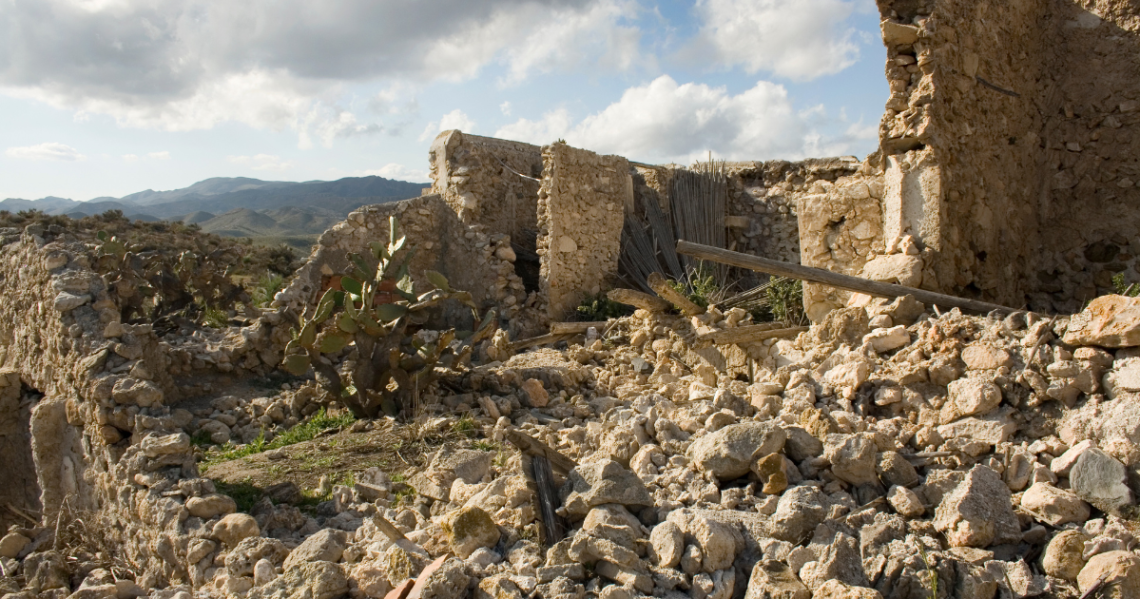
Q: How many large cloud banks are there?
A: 3